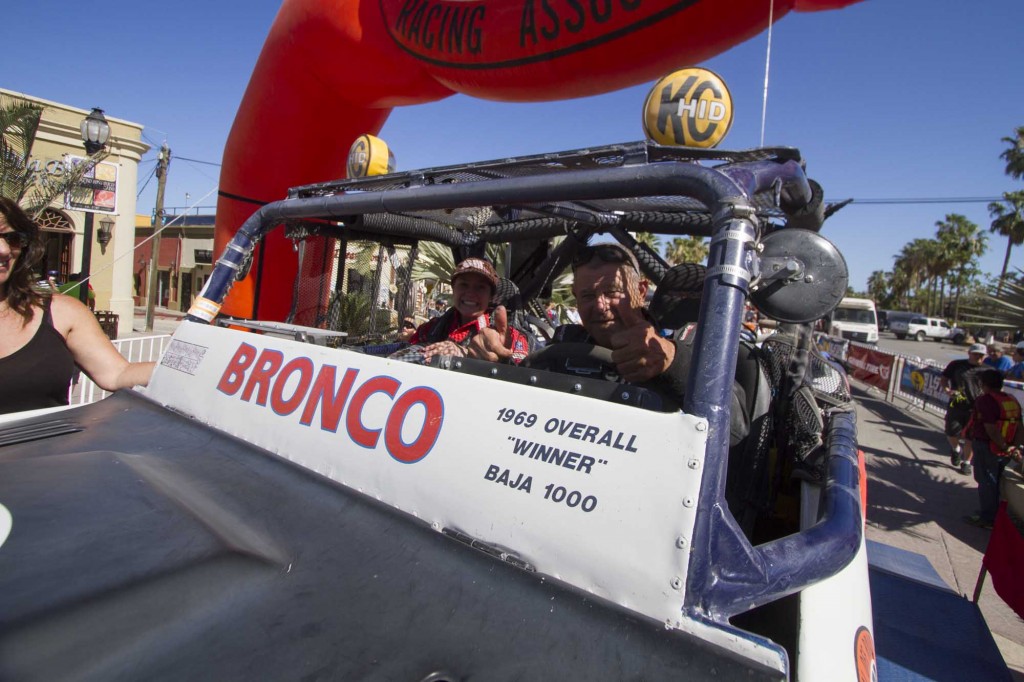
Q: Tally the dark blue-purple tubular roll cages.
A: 1